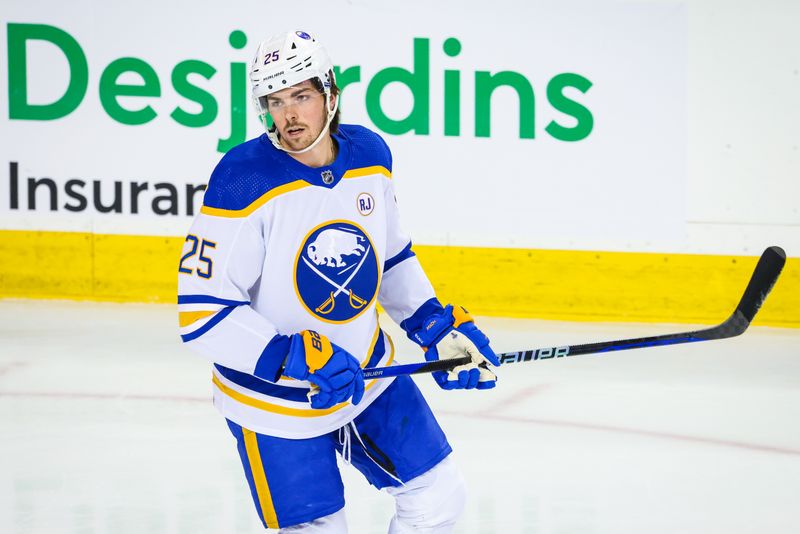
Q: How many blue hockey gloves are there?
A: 2